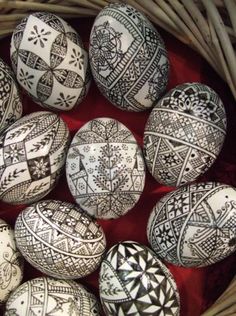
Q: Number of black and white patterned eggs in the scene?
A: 11